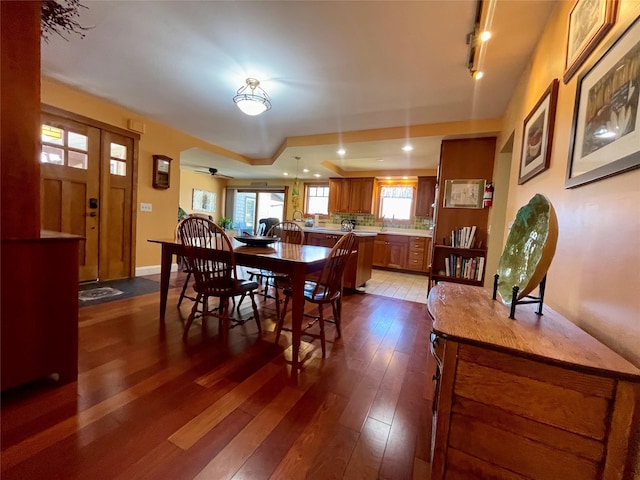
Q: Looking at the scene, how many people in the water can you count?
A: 0